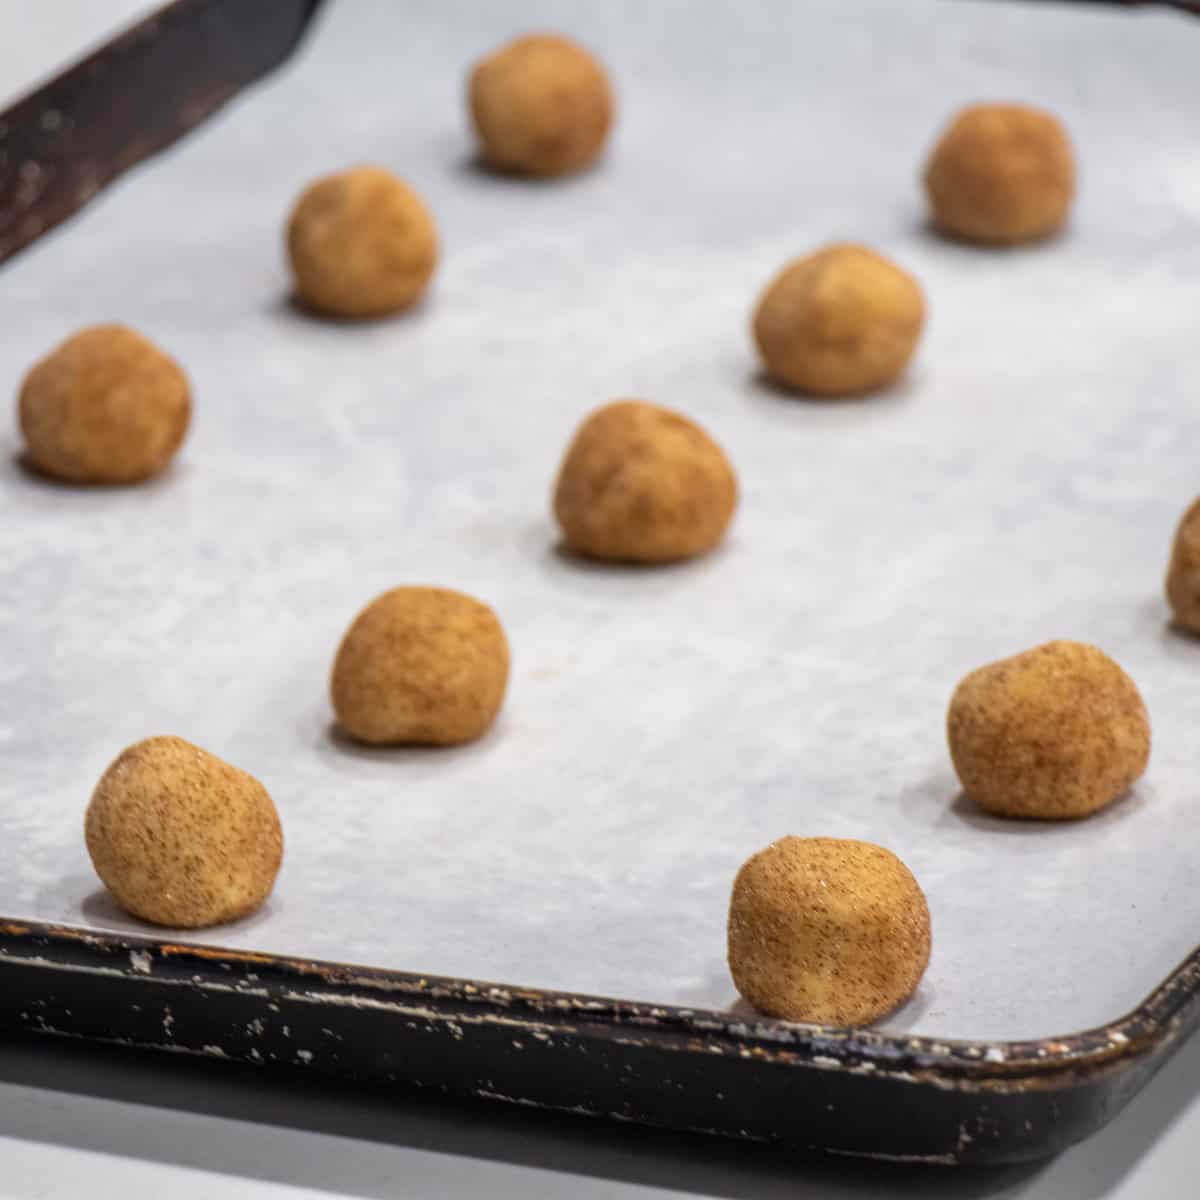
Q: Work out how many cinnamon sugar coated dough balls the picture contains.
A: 11